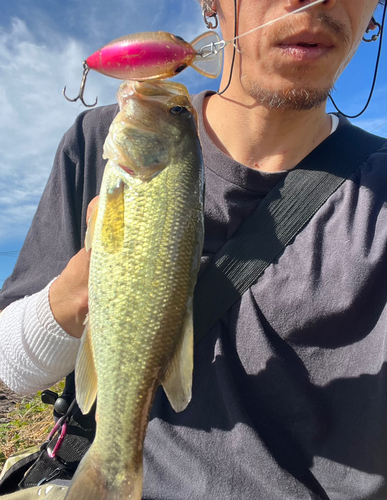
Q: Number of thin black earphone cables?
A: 2